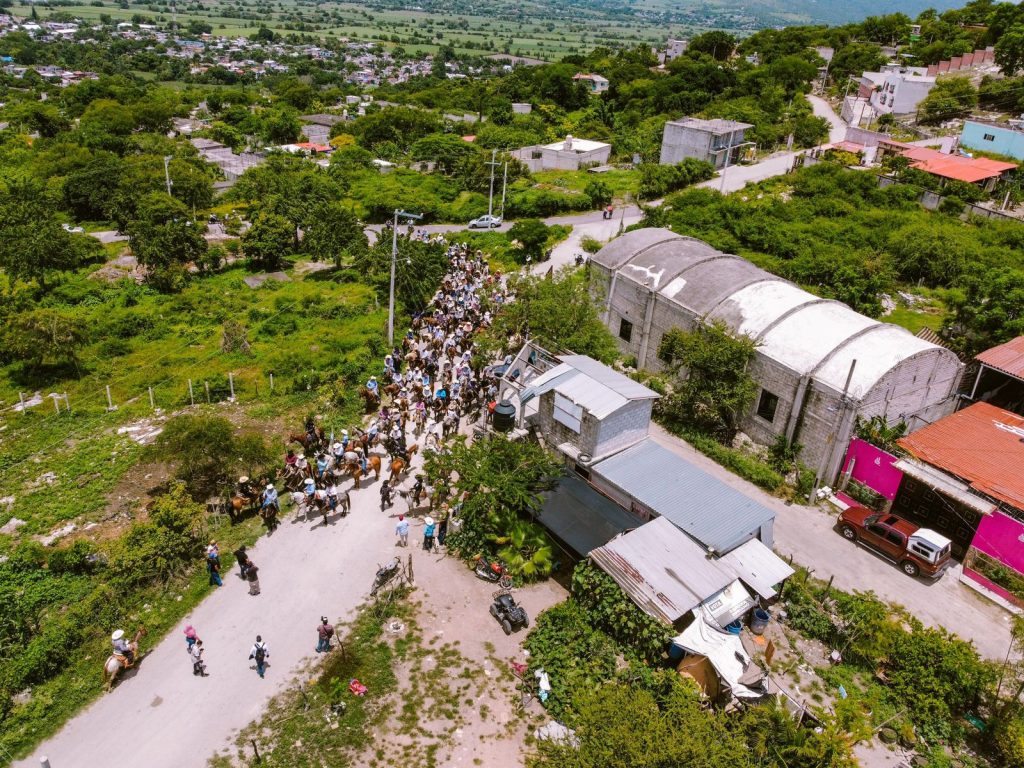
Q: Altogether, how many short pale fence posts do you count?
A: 9